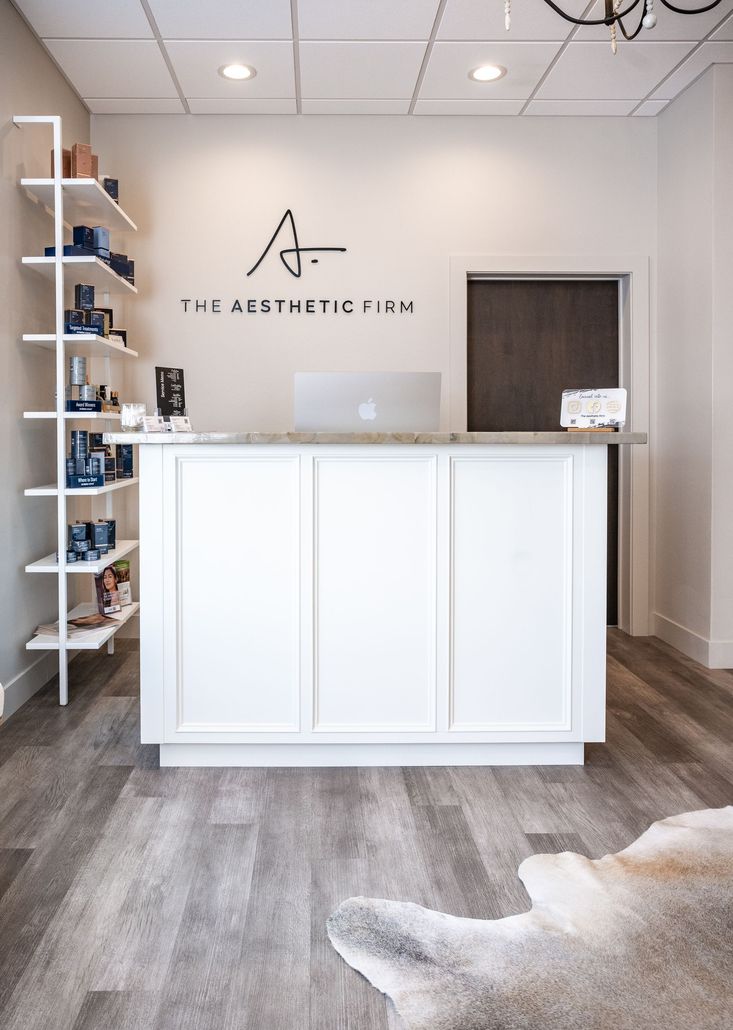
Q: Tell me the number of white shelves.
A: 7